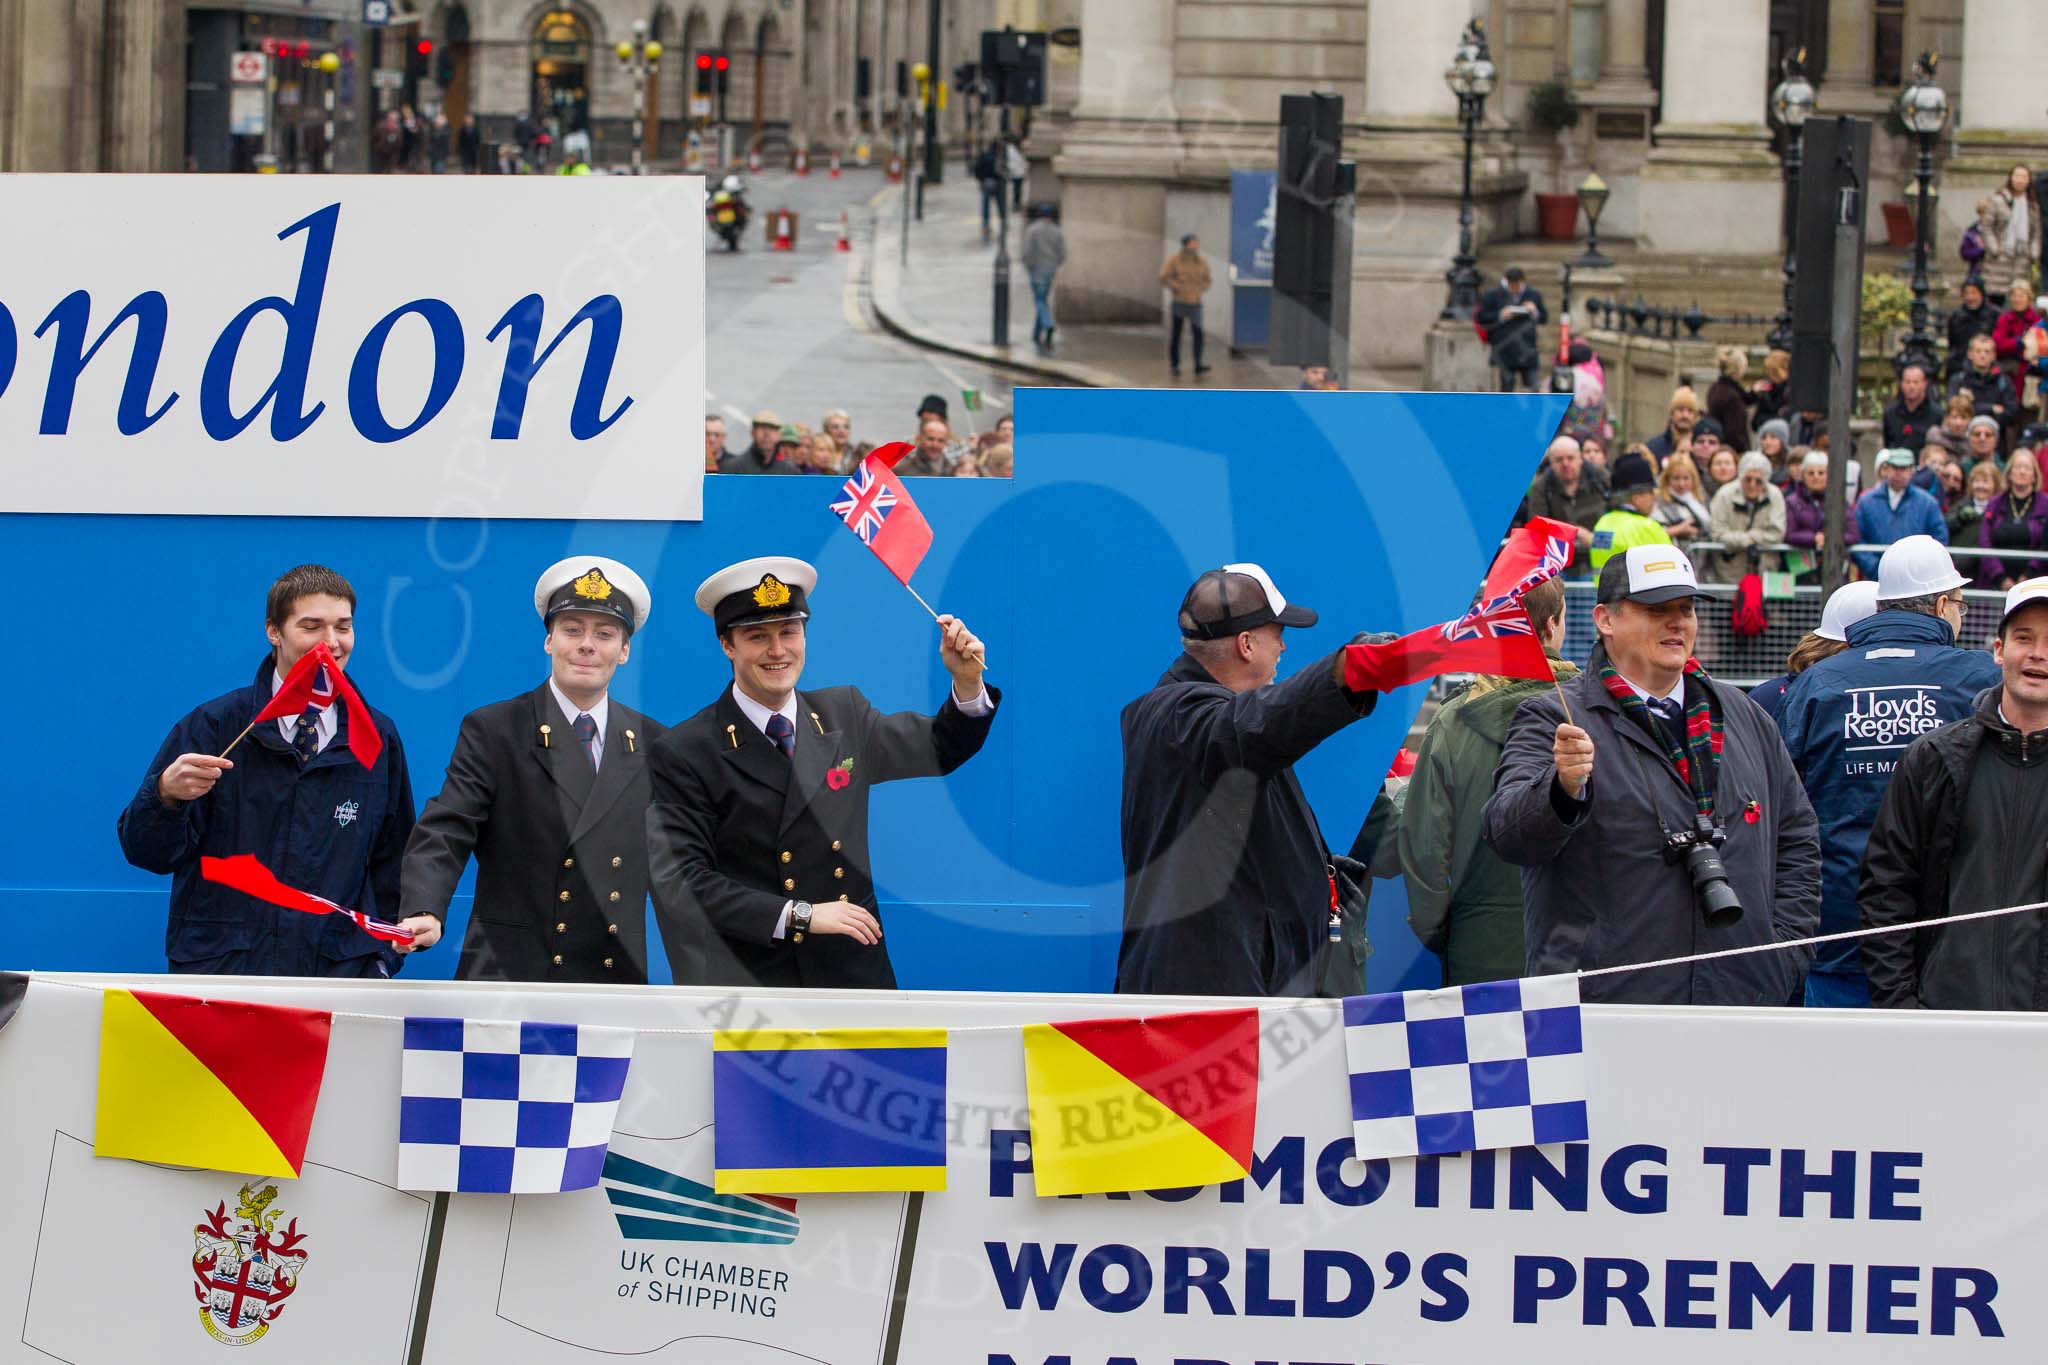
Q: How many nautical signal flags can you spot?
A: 5